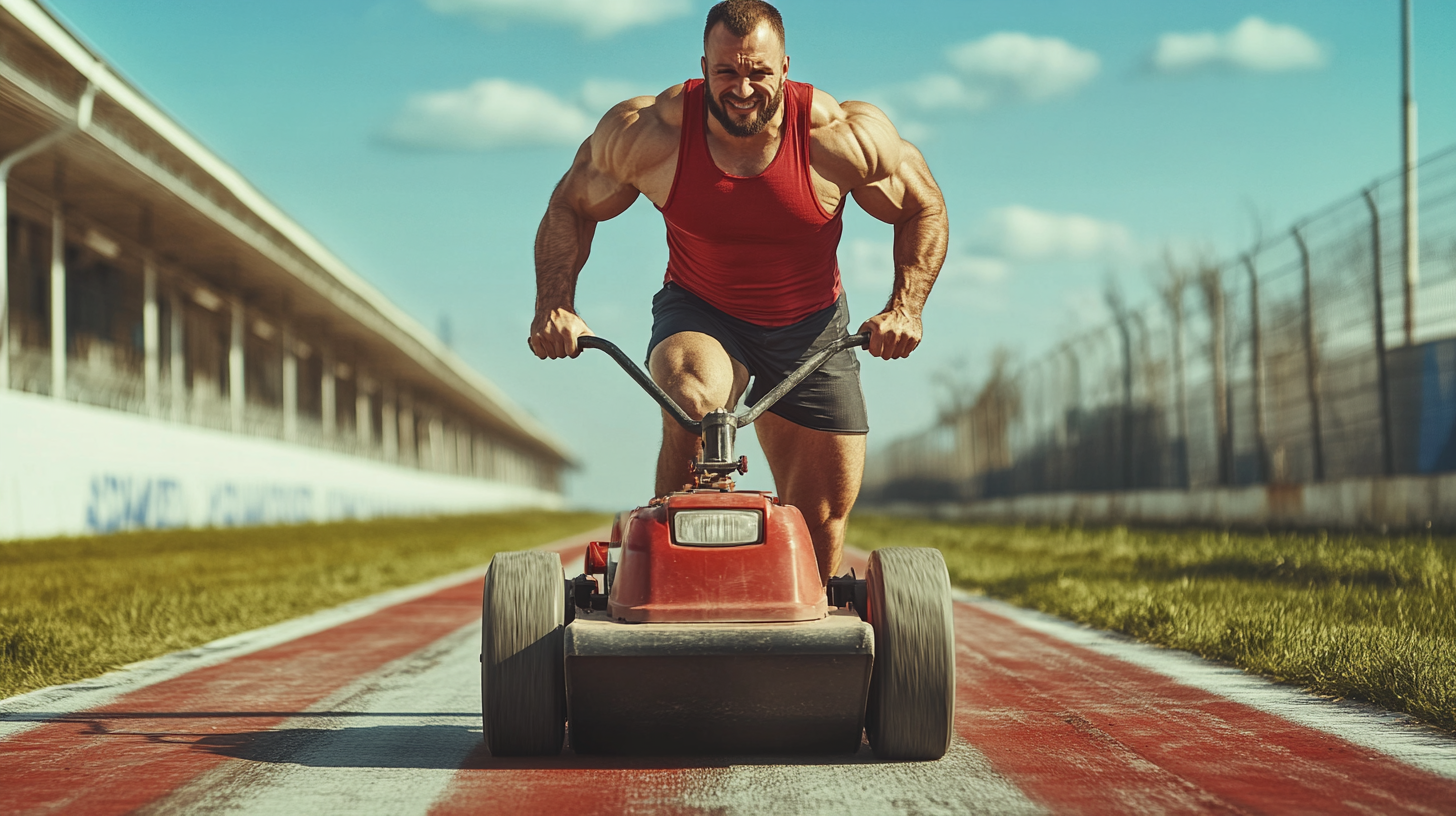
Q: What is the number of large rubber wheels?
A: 2